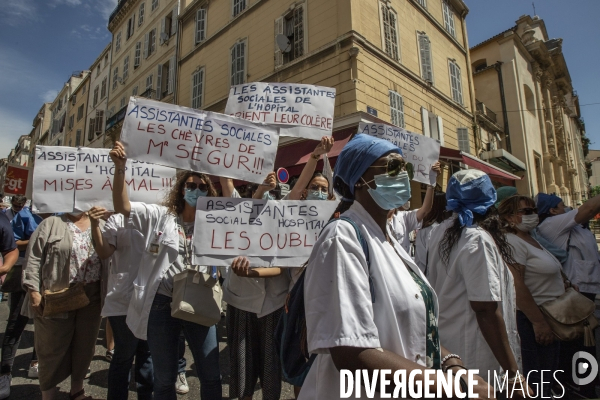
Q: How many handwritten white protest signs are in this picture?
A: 5